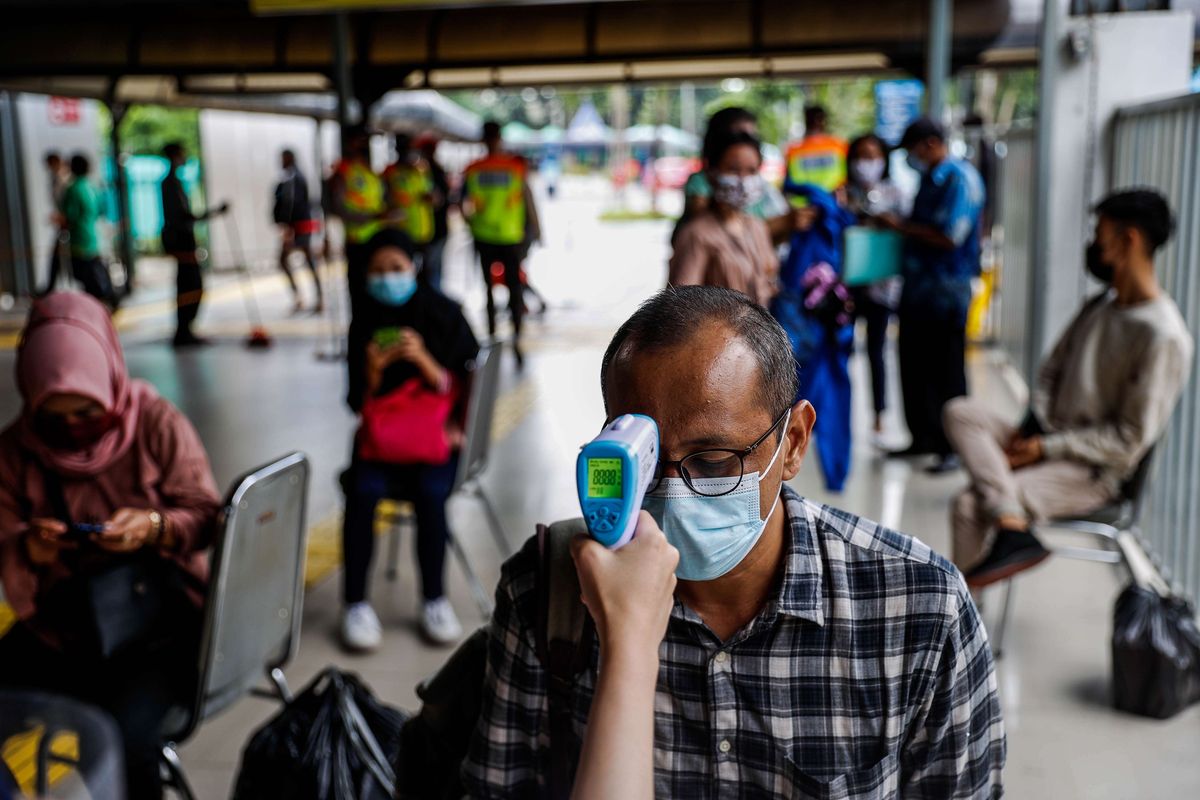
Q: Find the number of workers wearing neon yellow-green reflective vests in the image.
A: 4